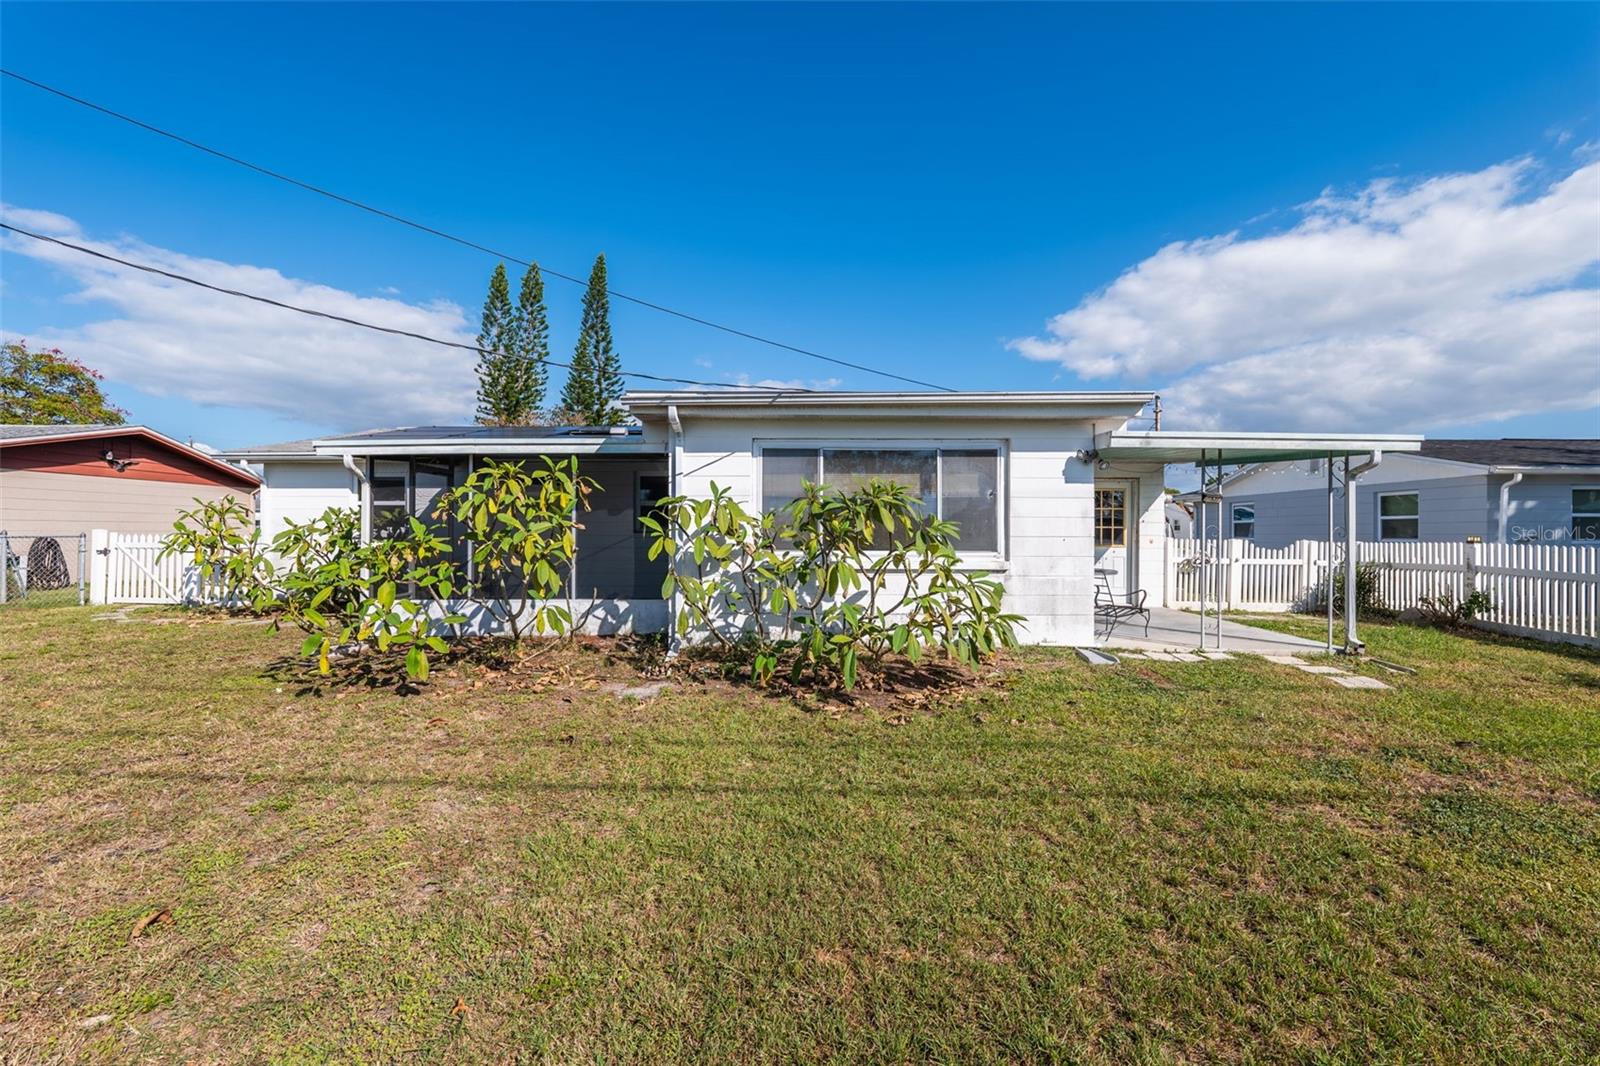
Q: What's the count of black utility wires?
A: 2